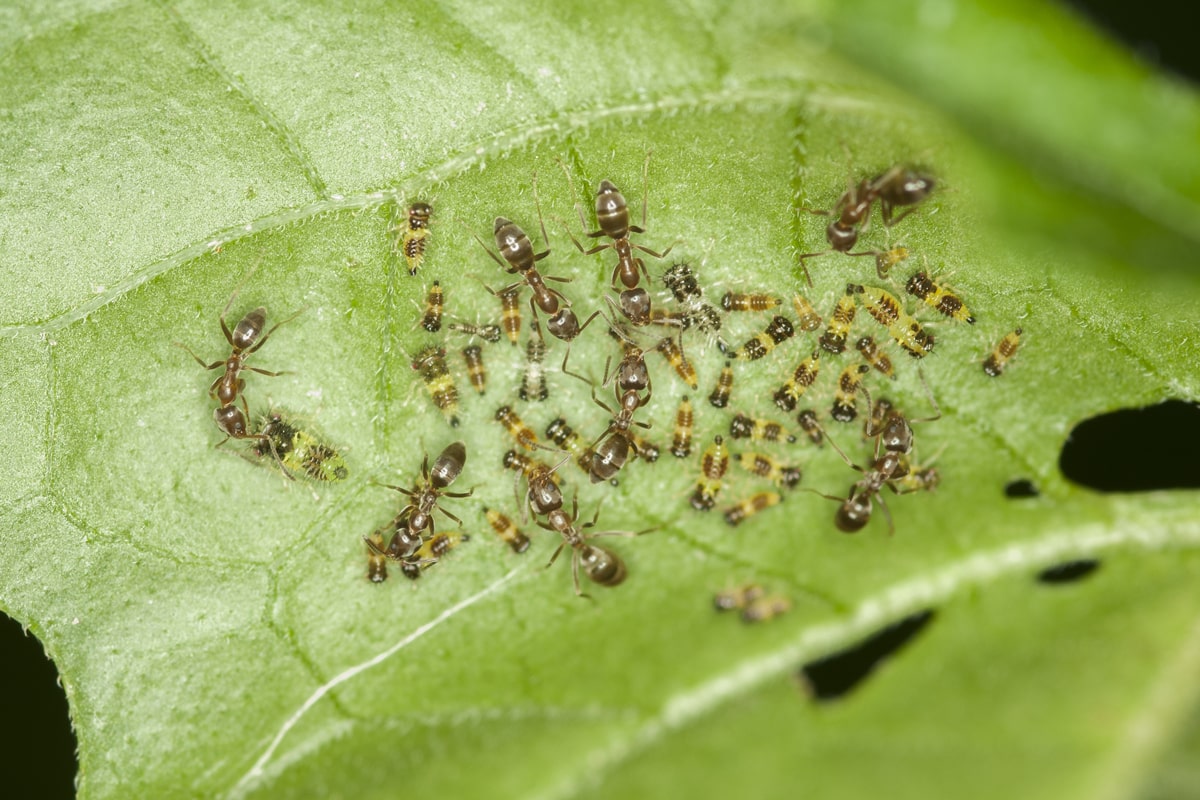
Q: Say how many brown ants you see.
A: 8